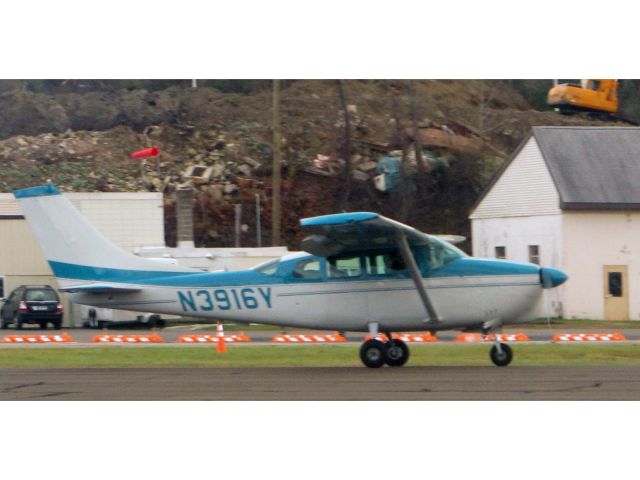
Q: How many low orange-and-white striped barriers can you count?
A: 7